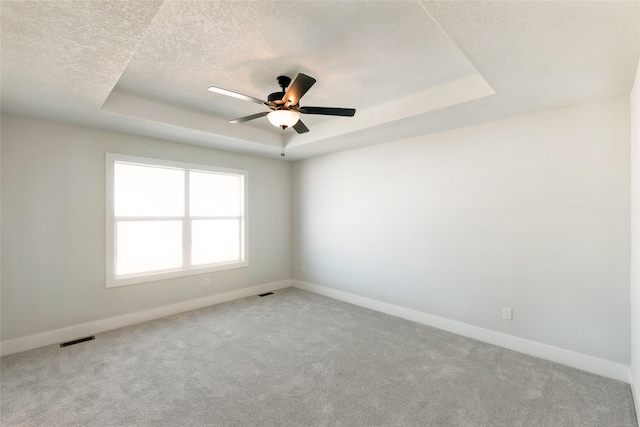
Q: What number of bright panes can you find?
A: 4